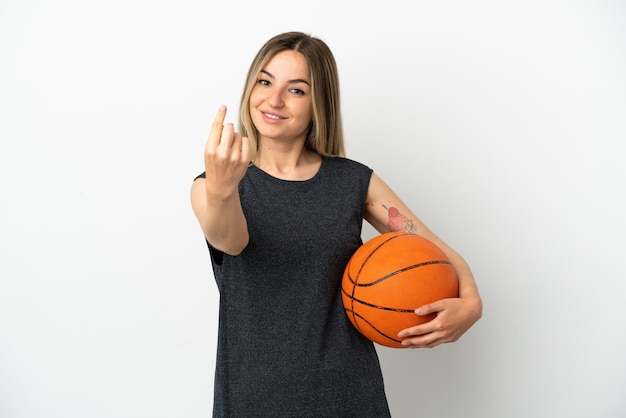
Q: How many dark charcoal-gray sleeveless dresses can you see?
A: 1